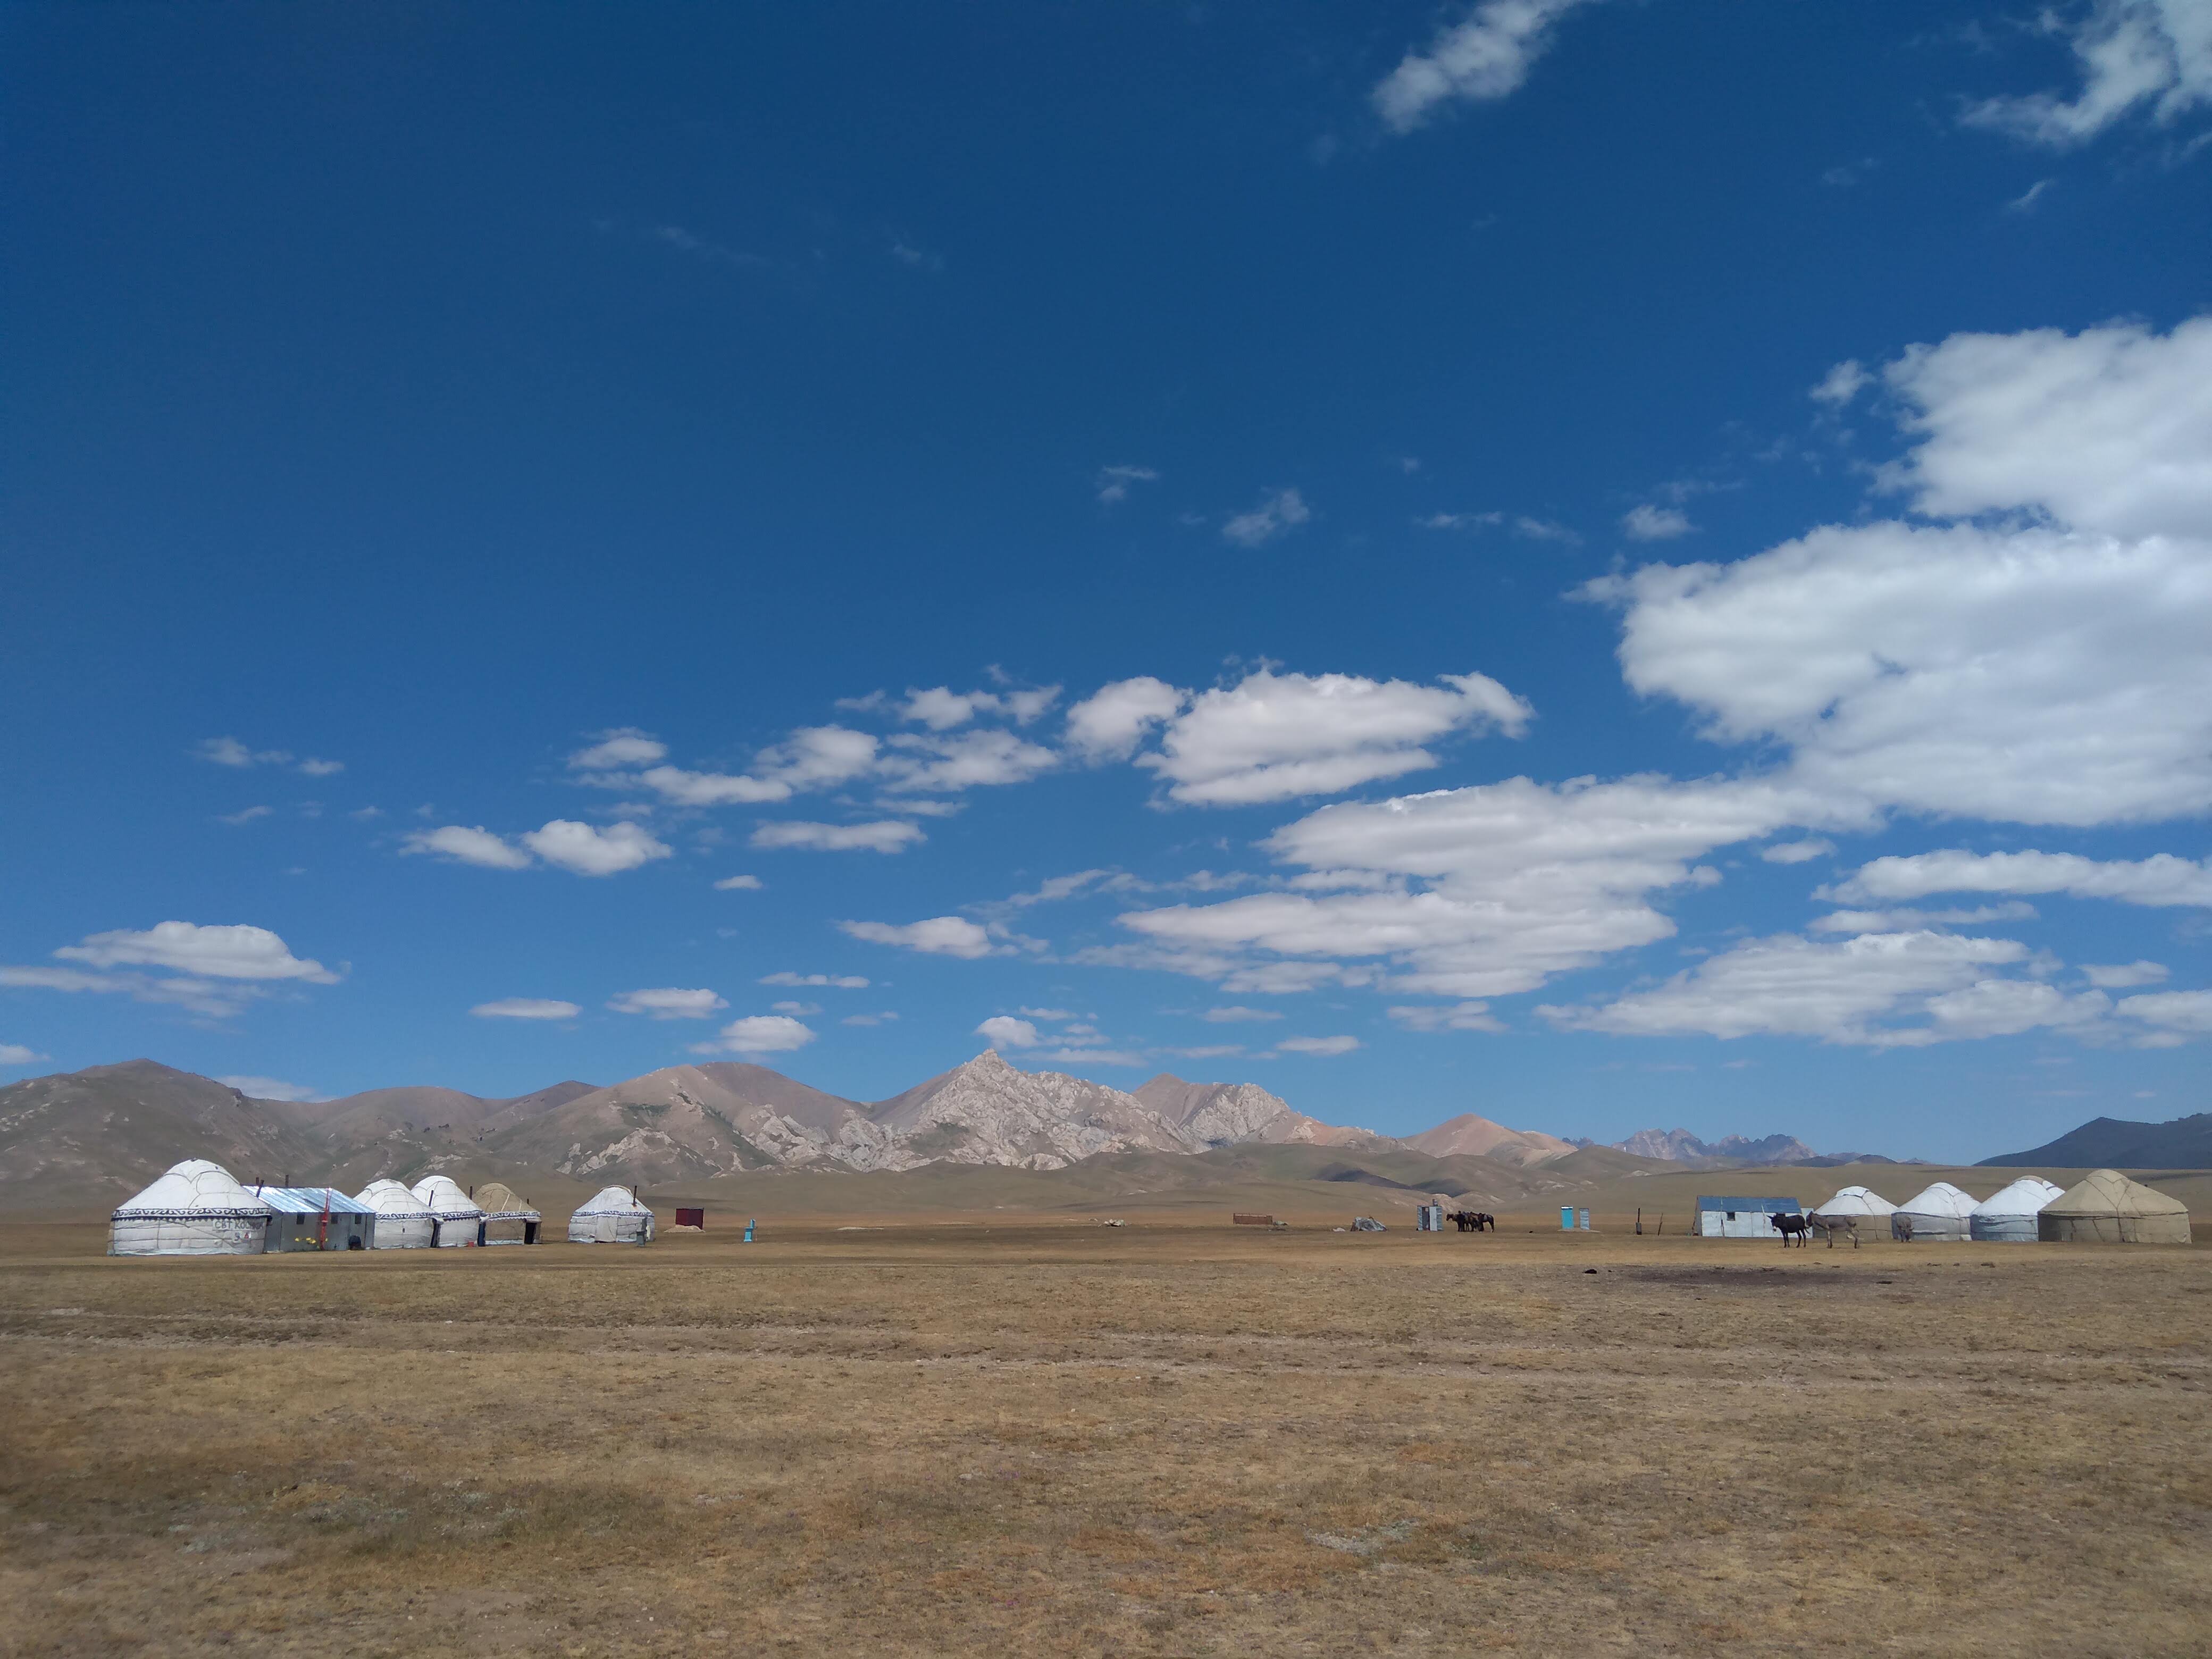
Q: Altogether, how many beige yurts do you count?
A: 2